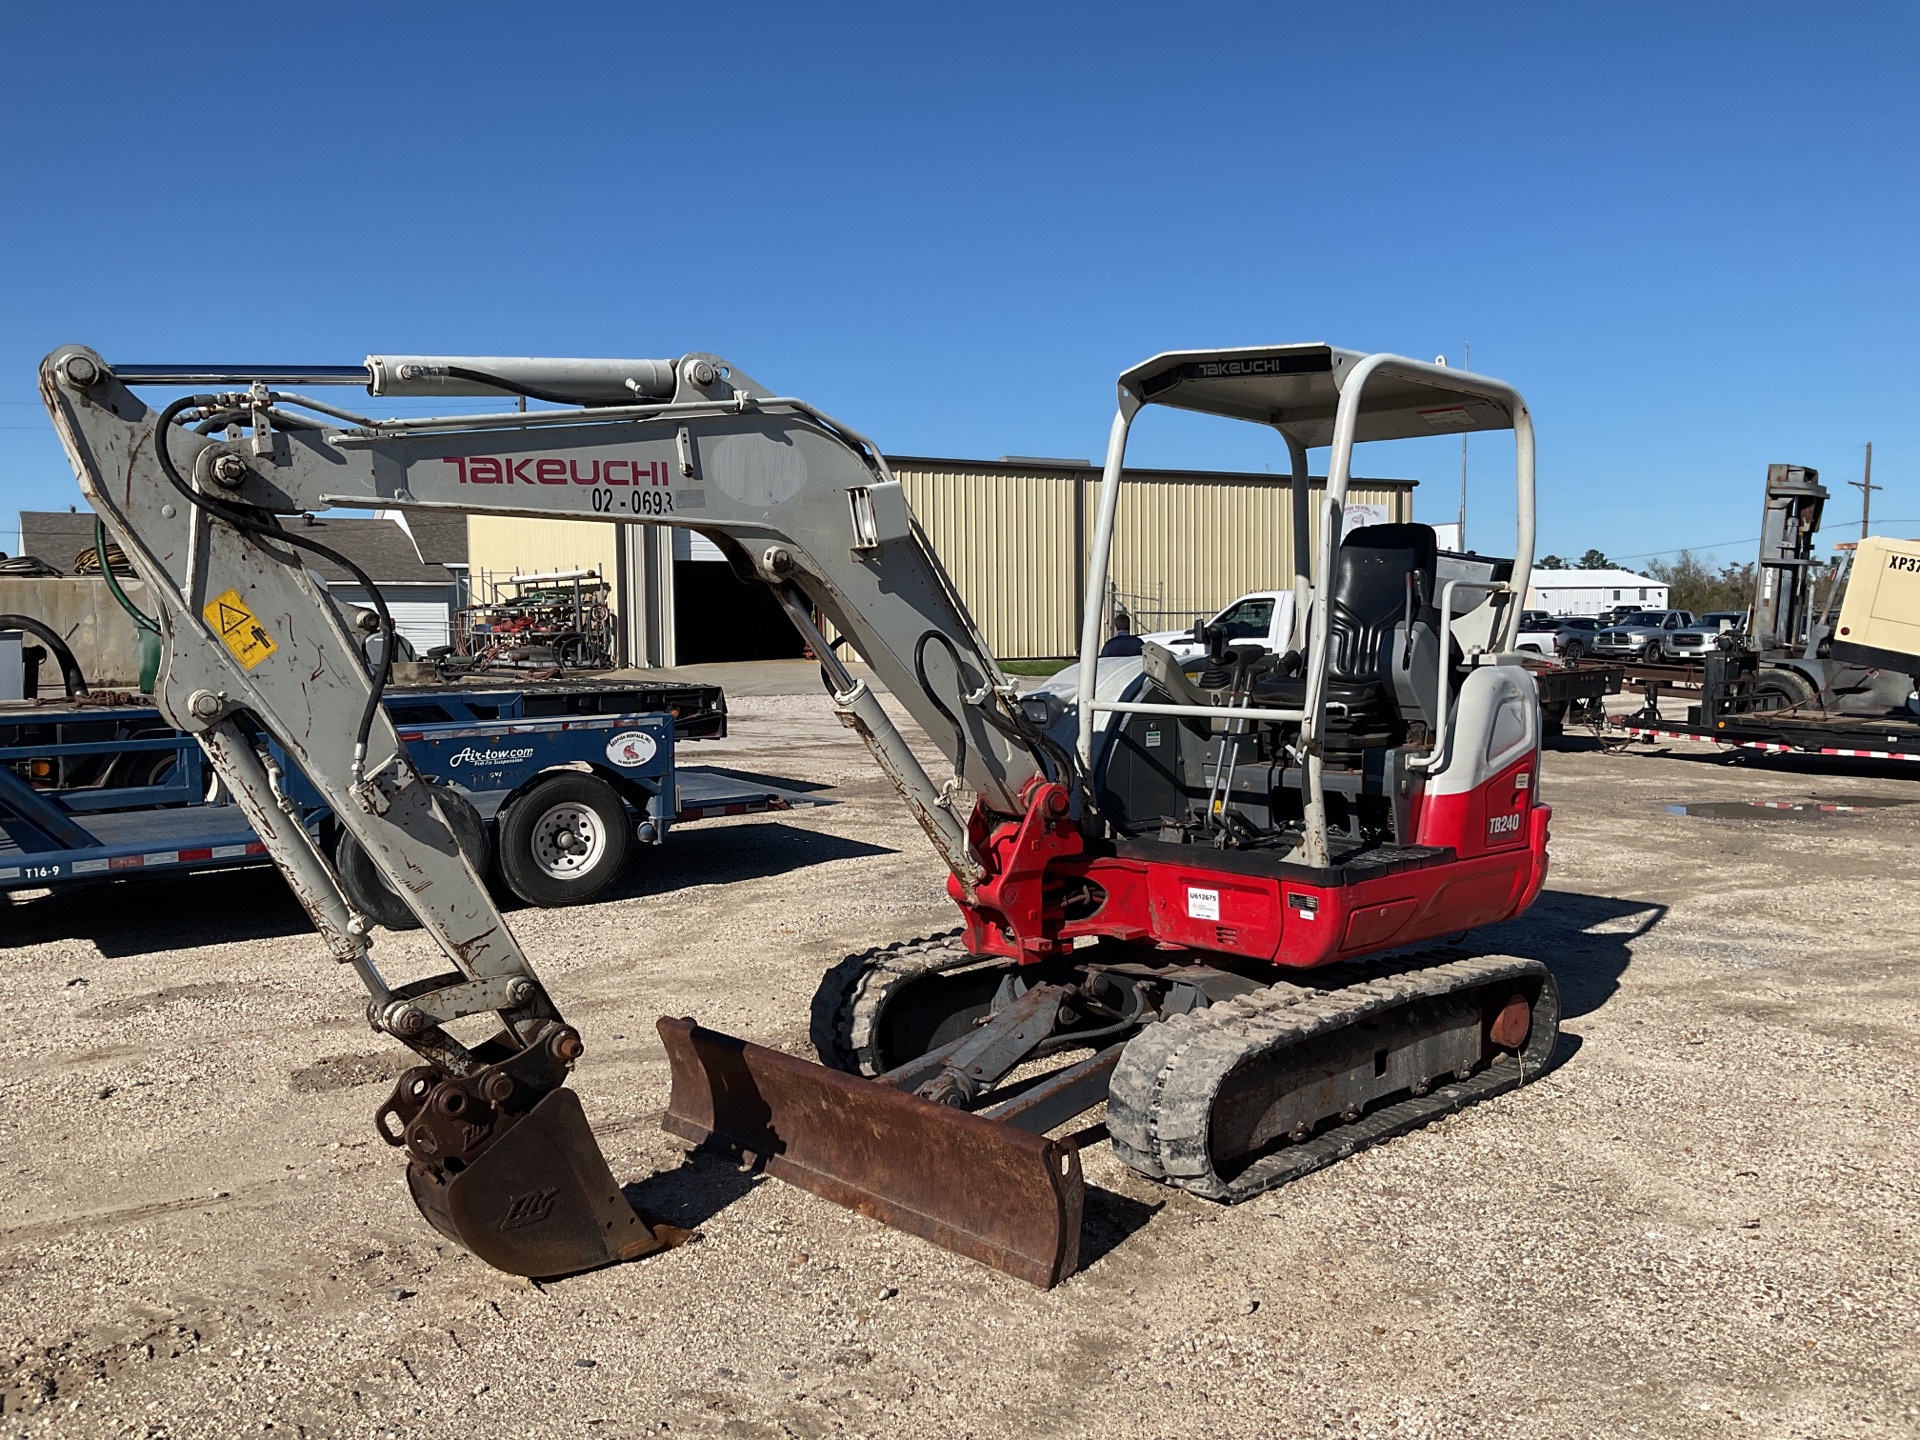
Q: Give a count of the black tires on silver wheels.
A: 2